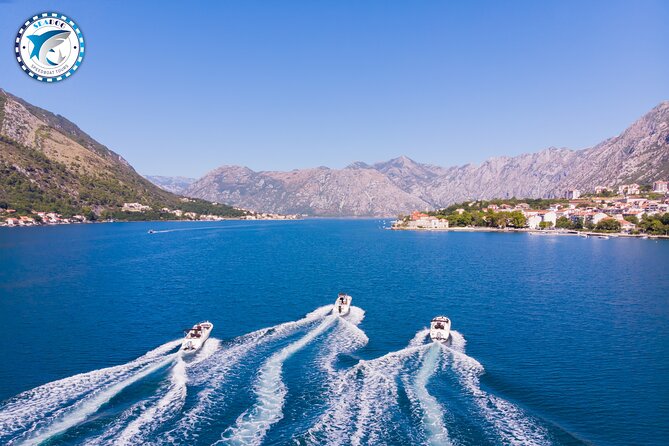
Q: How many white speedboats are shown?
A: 3